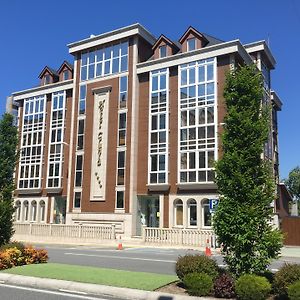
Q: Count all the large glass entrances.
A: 2